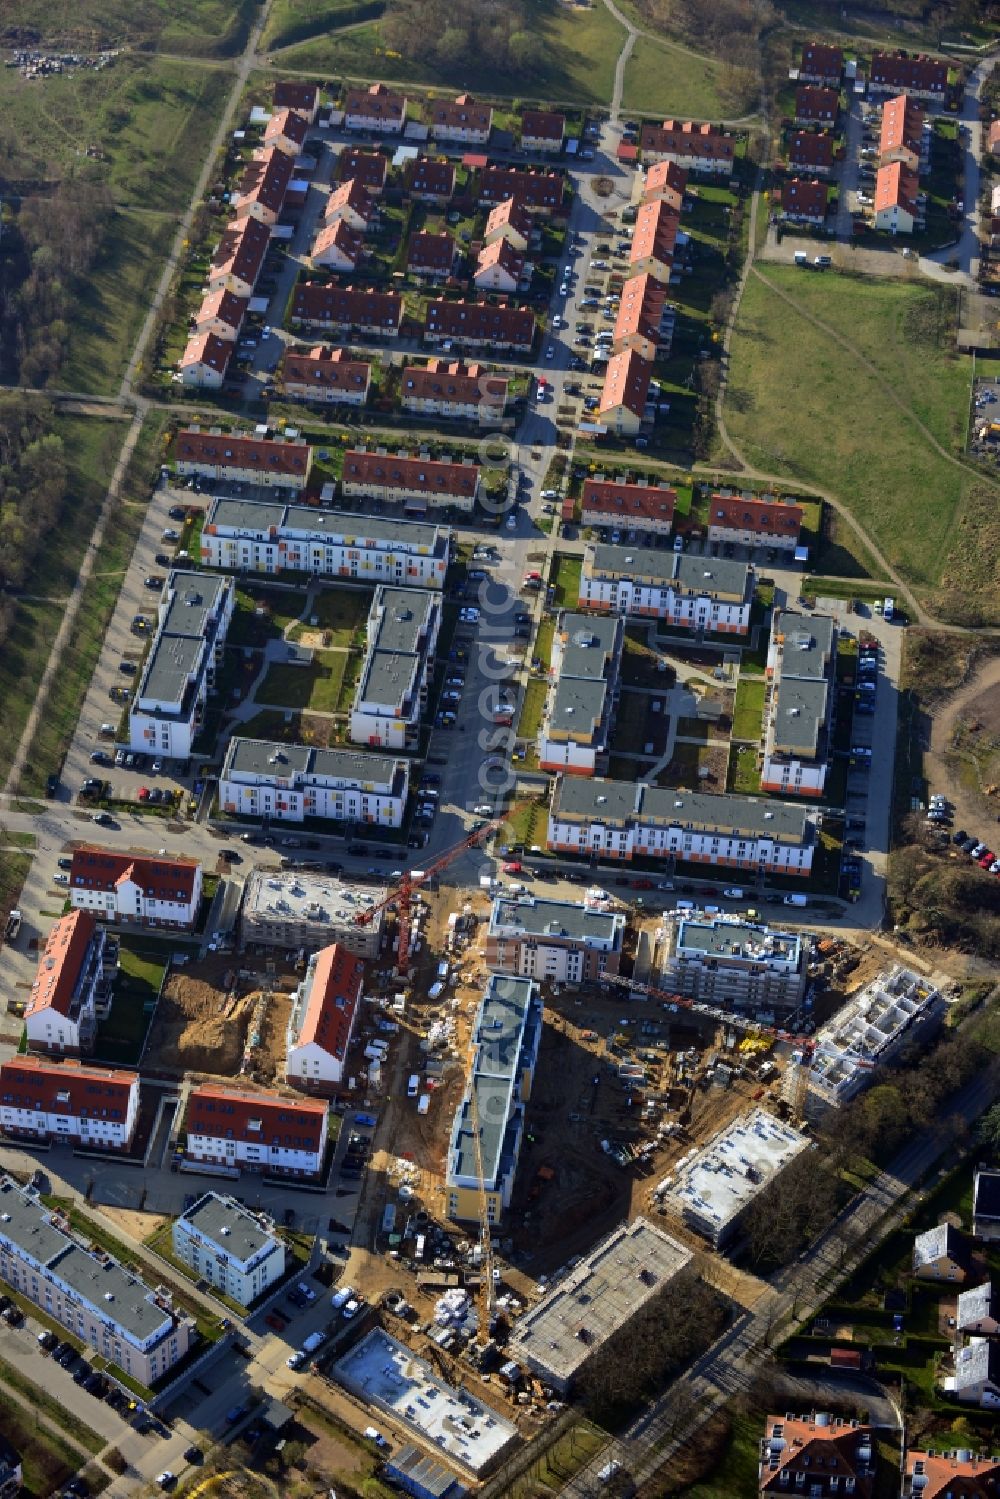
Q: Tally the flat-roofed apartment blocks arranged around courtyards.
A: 8